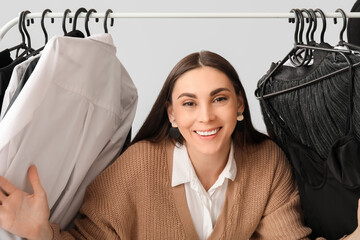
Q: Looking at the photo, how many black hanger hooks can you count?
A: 13